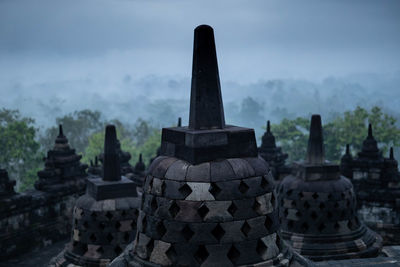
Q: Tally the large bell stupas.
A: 3